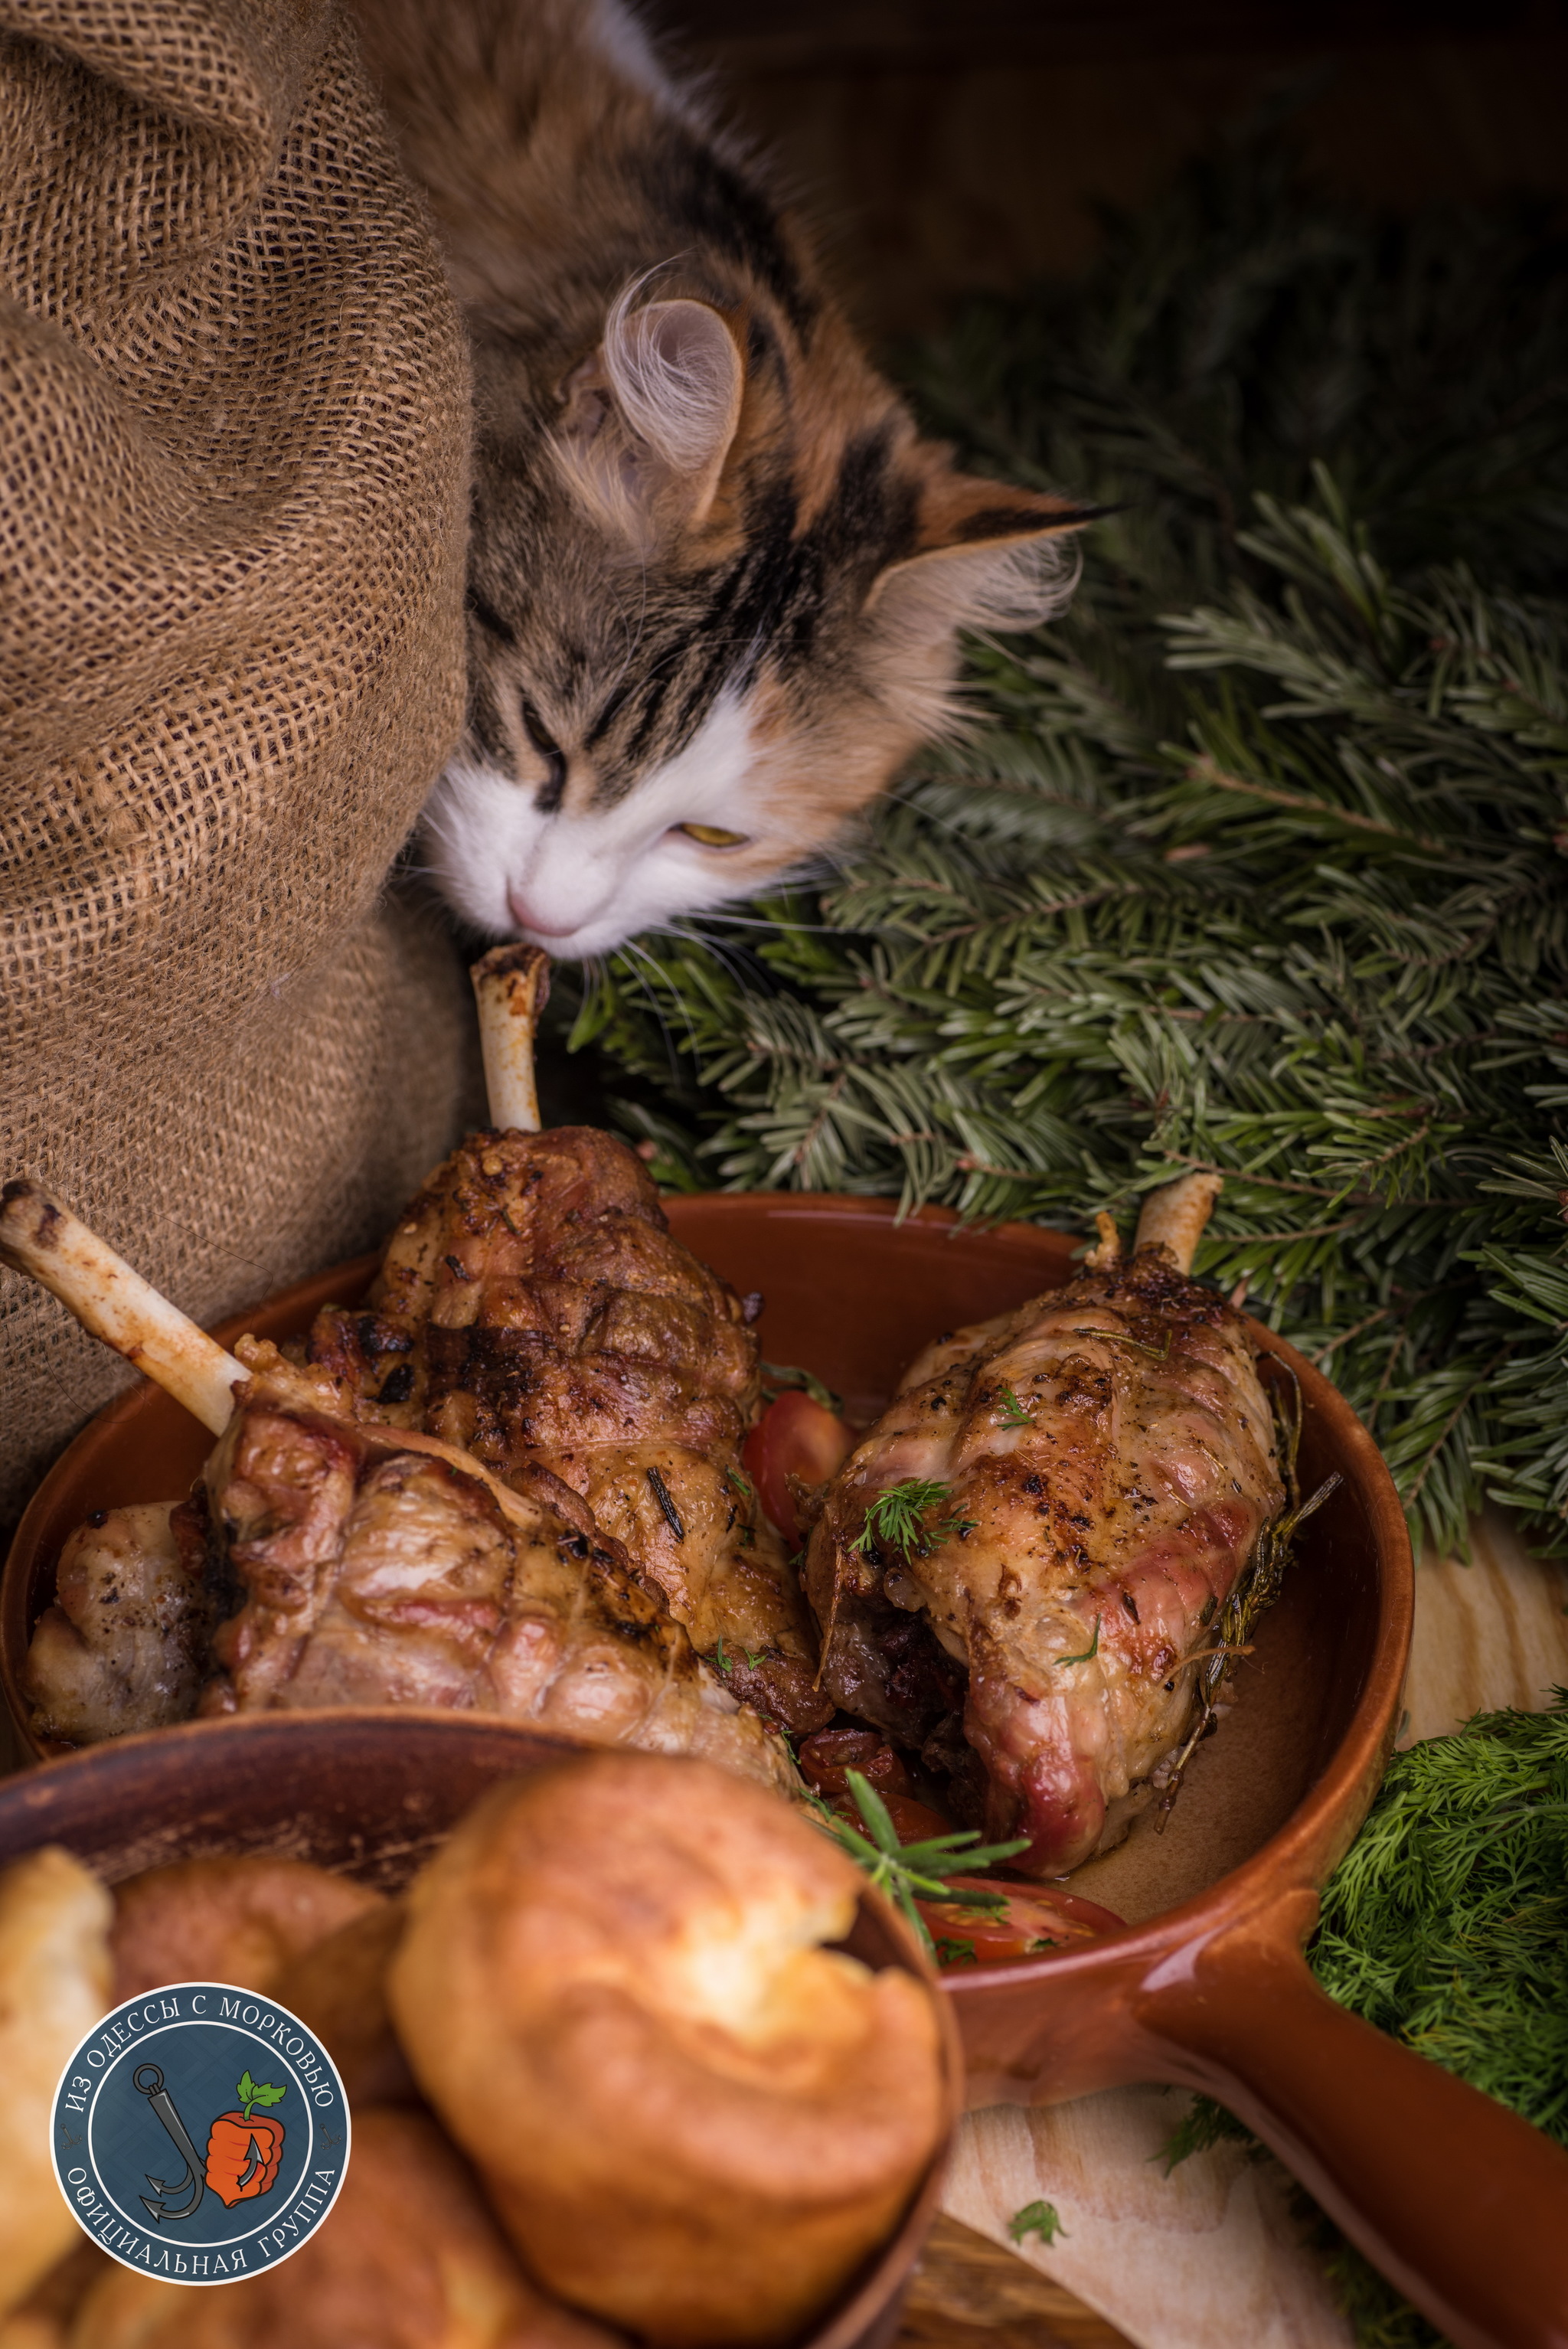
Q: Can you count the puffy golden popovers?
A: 4